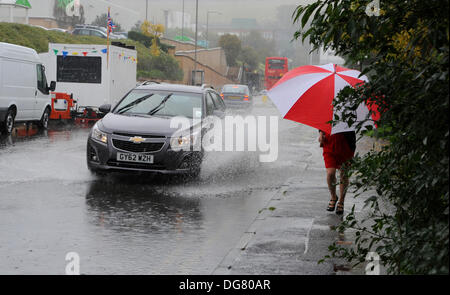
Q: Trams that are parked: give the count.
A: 0